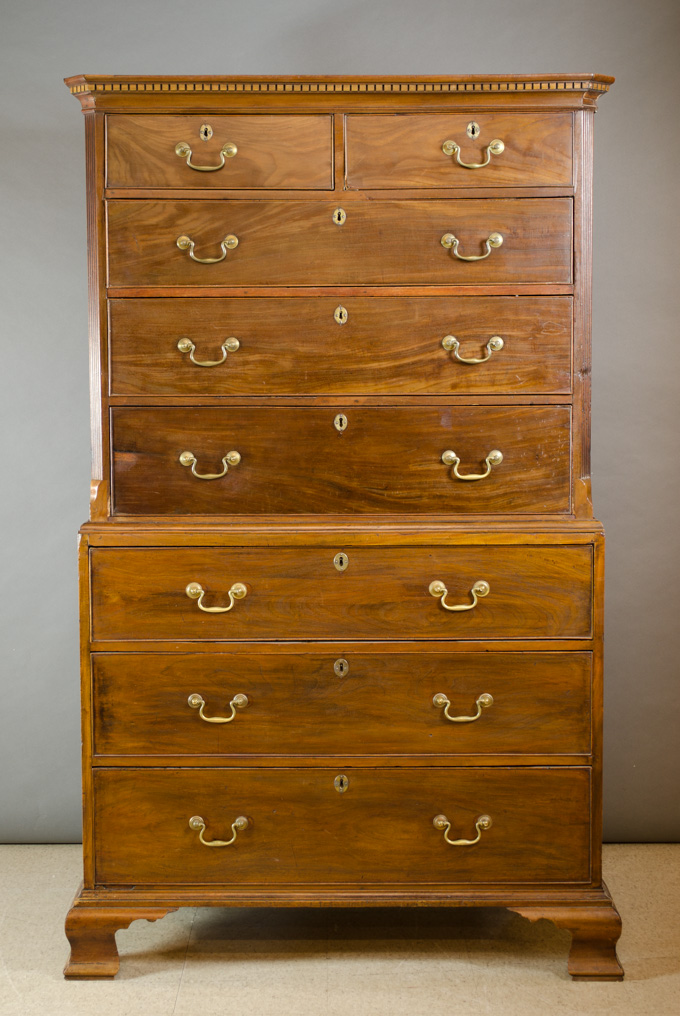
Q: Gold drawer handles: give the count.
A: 14